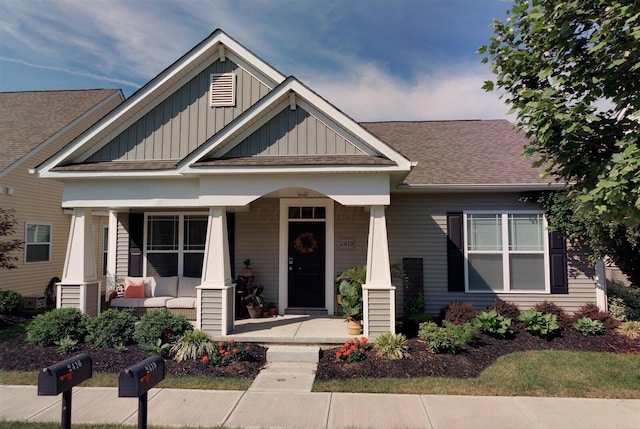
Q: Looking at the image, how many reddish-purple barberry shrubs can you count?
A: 4